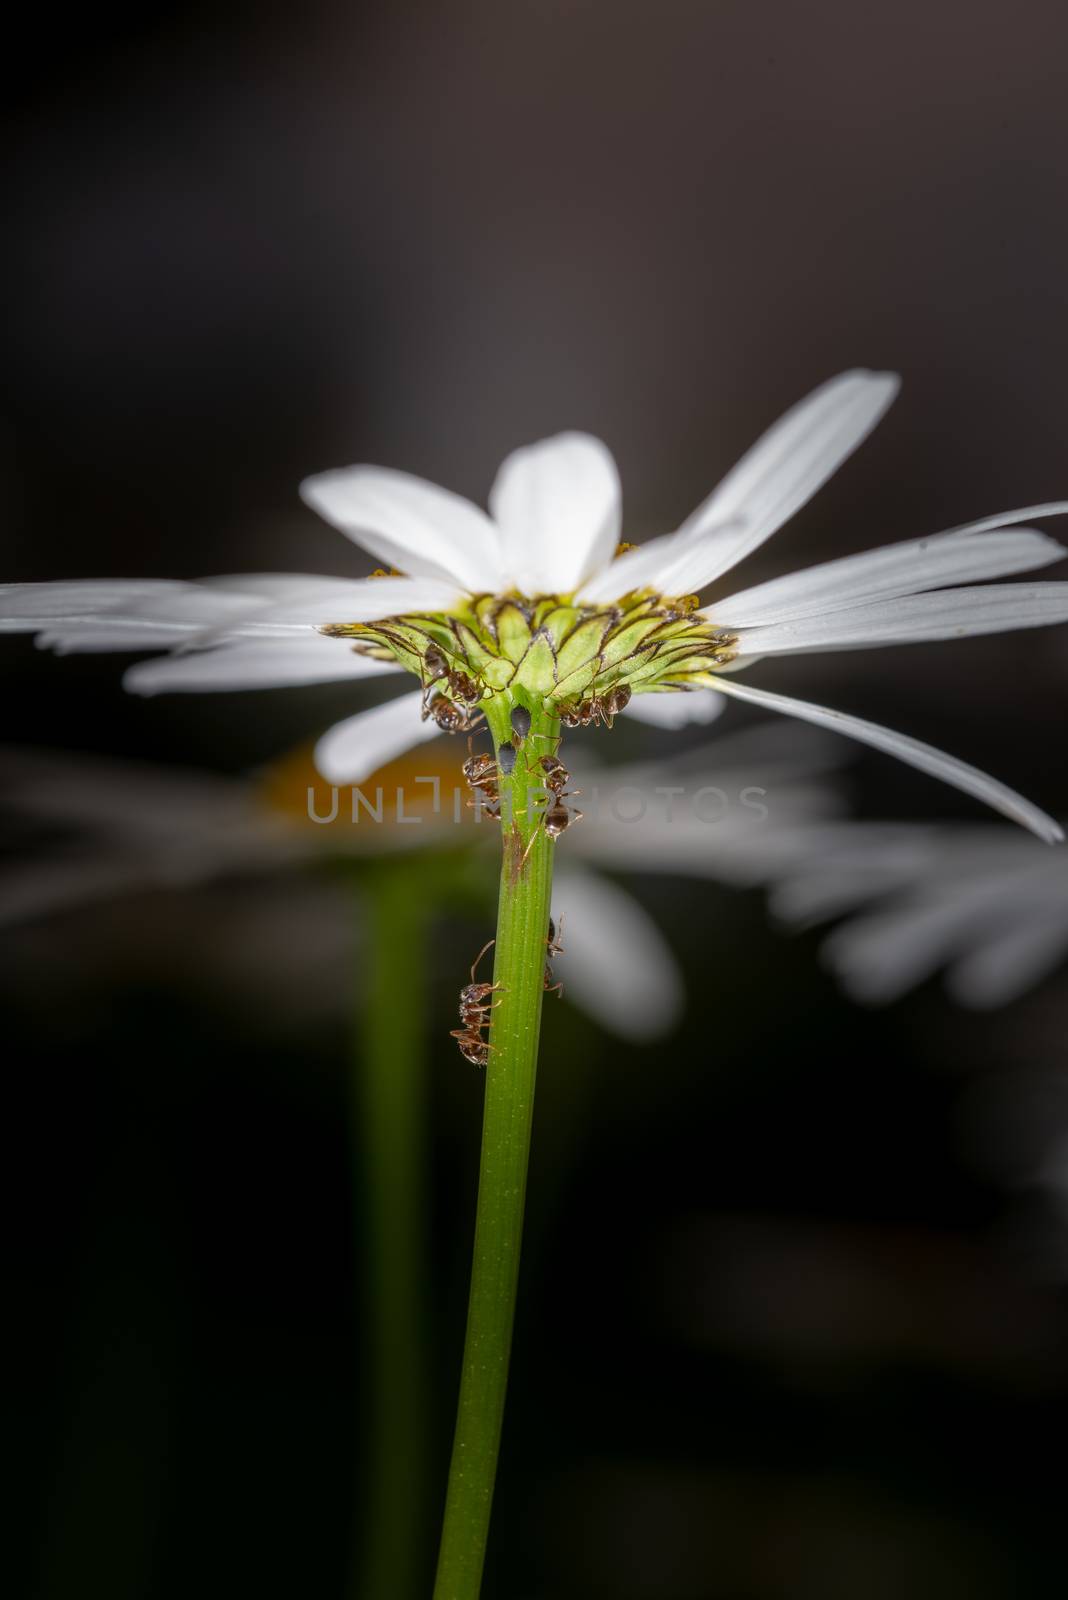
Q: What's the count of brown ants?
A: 7